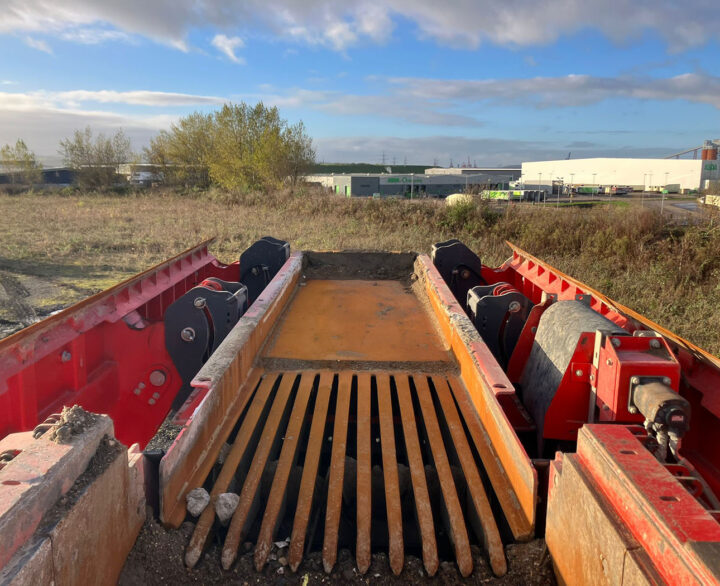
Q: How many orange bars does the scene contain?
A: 10